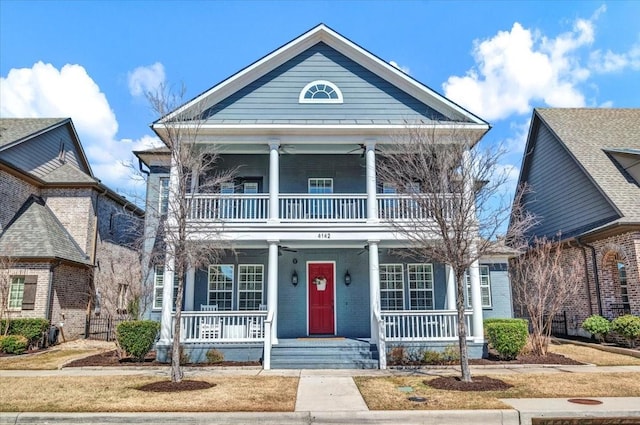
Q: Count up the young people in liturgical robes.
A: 0